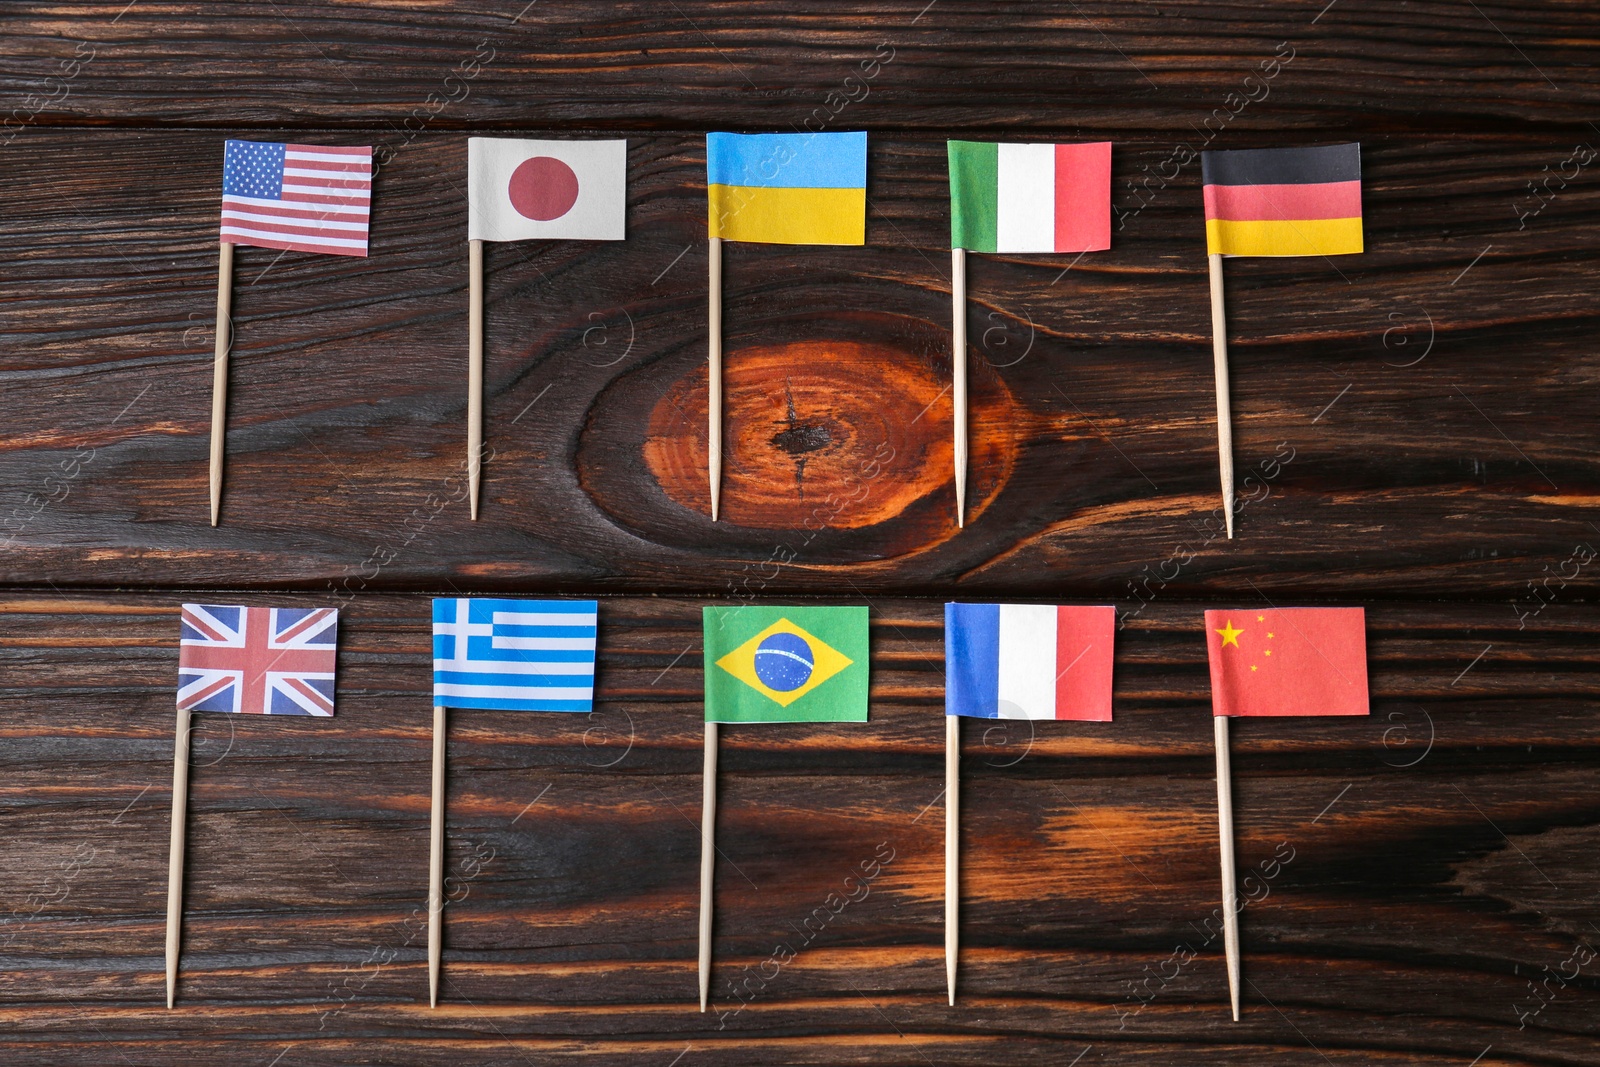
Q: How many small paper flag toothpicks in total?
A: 10